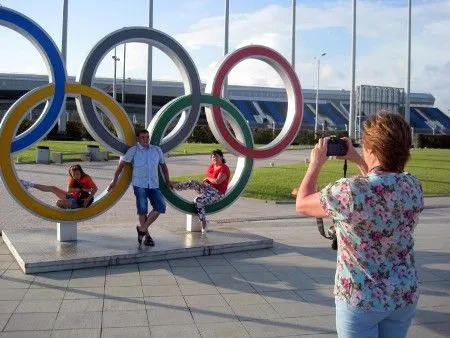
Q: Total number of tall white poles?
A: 6